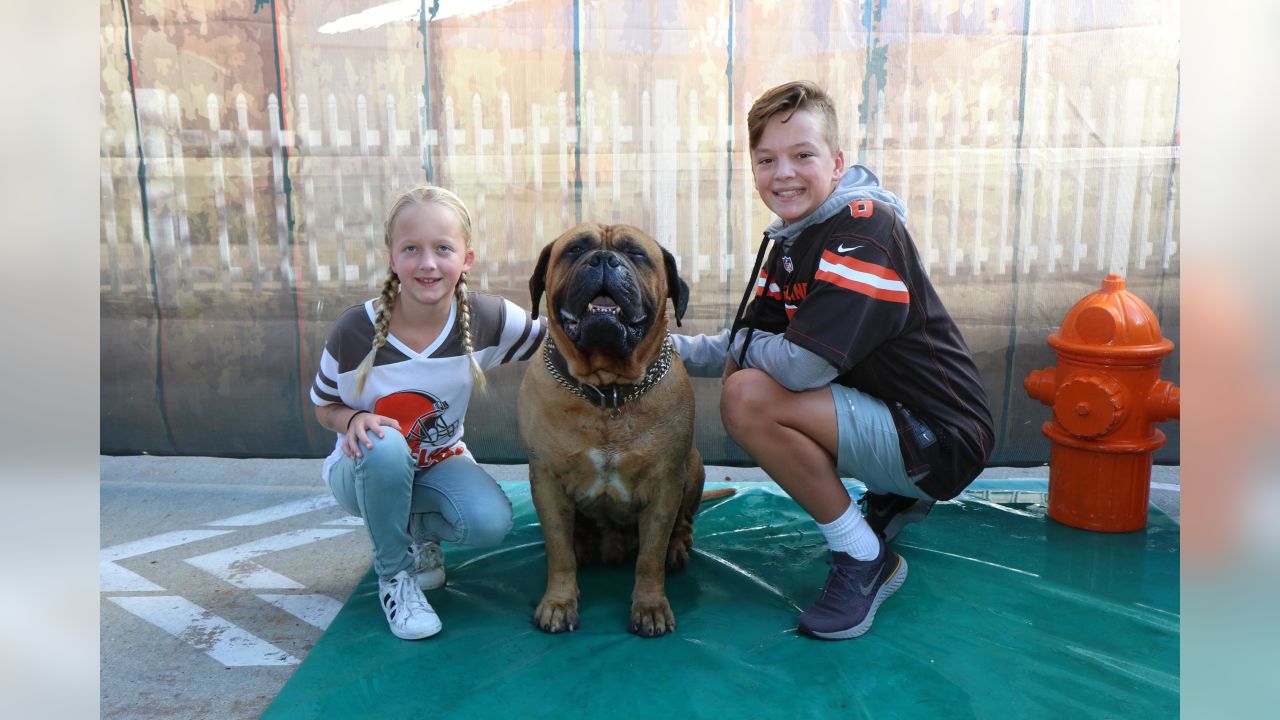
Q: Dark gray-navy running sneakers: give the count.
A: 2